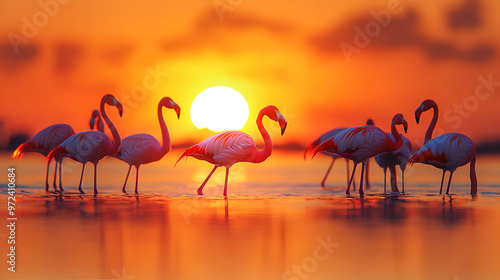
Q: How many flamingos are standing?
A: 8